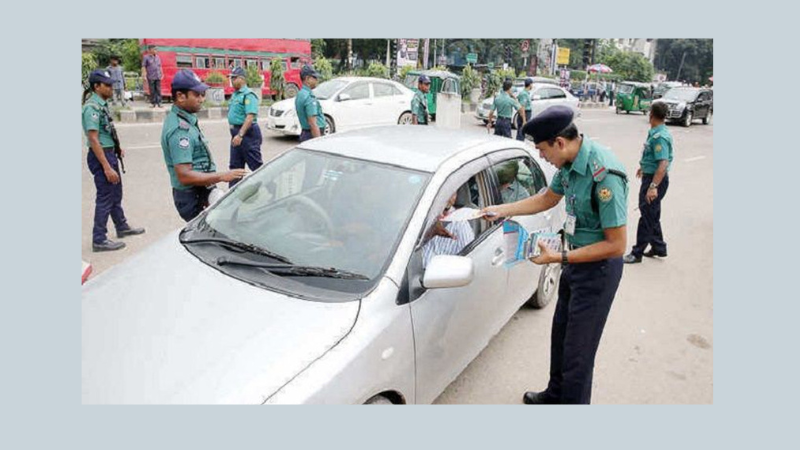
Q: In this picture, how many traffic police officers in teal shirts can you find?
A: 9